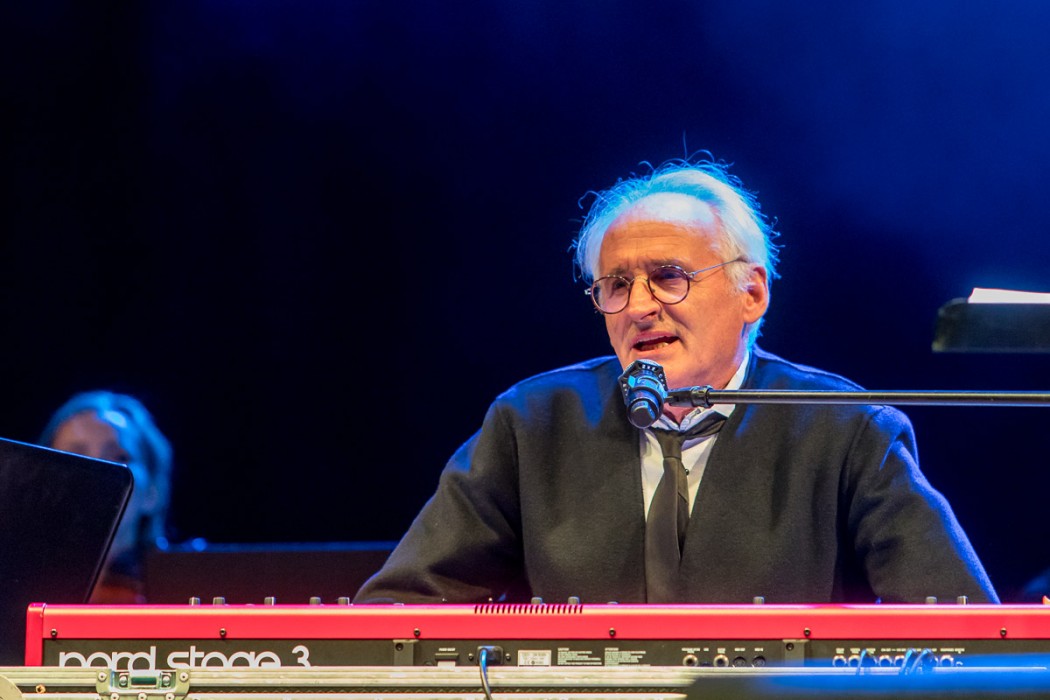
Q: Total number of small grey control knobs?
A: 10